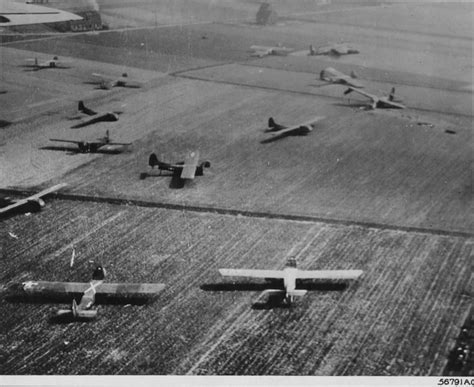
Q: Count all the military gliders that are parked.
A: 13